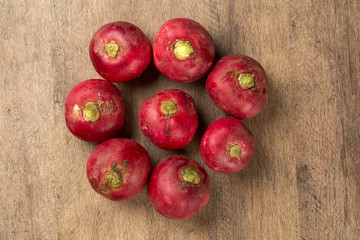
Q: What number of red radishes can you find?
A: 8